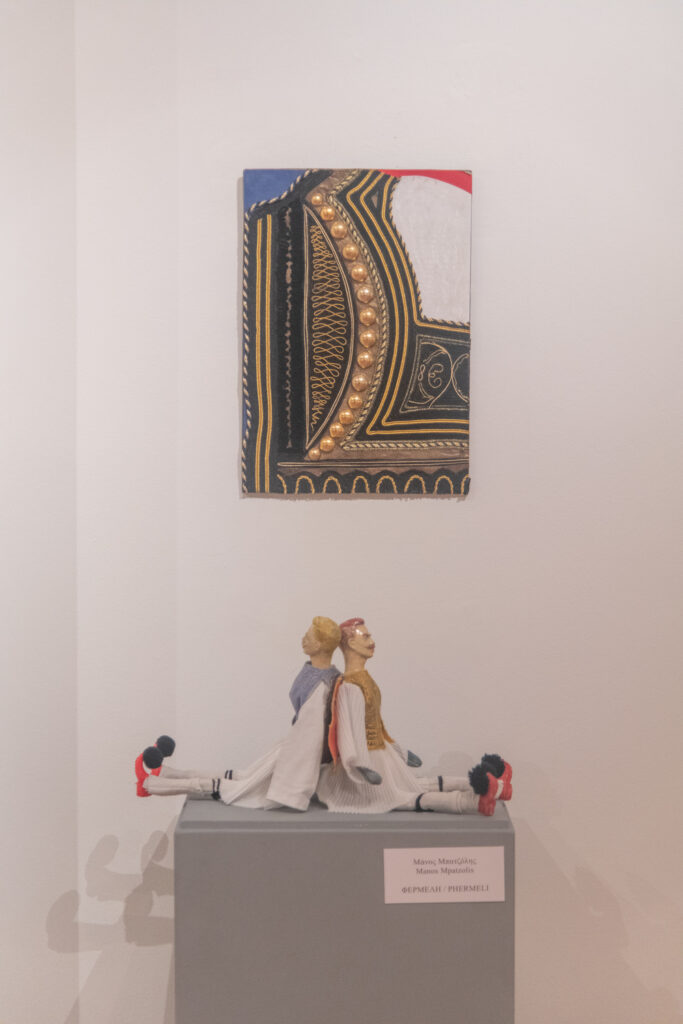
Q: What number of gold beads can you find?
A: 15